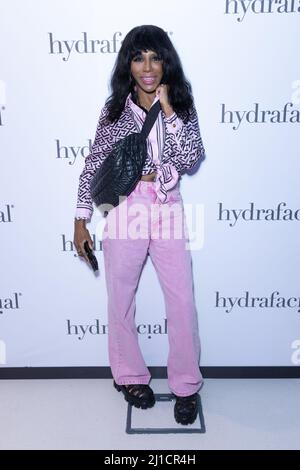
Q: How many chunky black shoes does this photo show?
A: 2